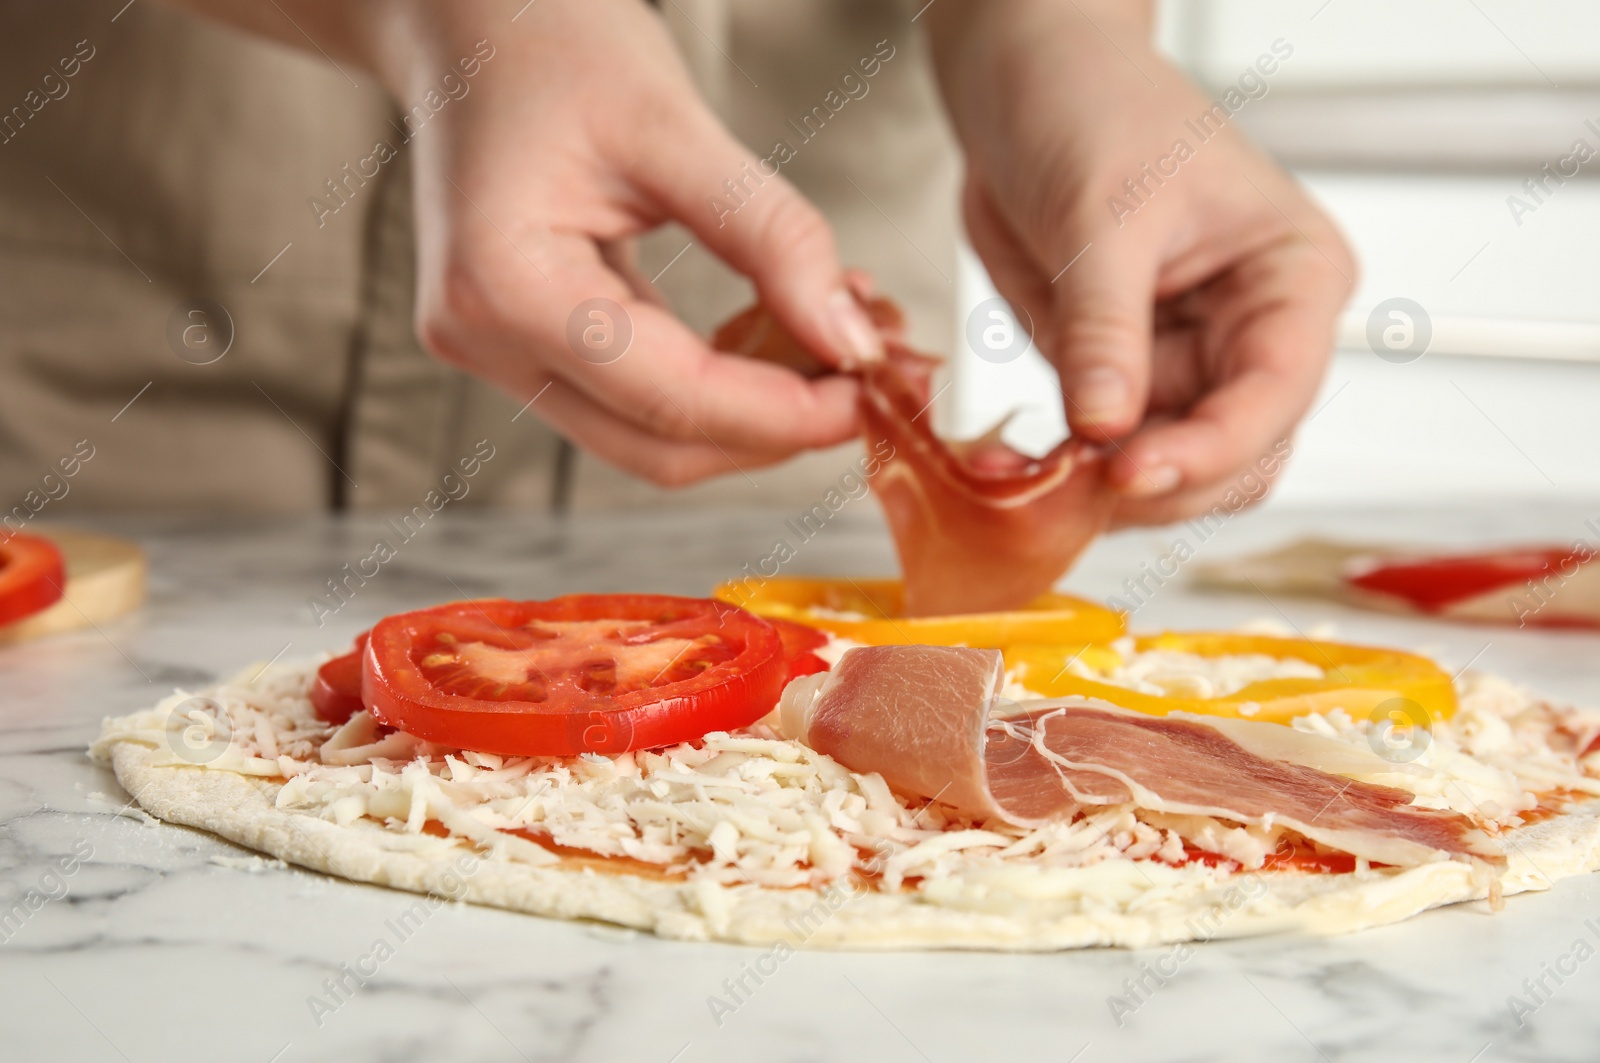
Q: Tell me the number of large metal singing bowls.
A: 0